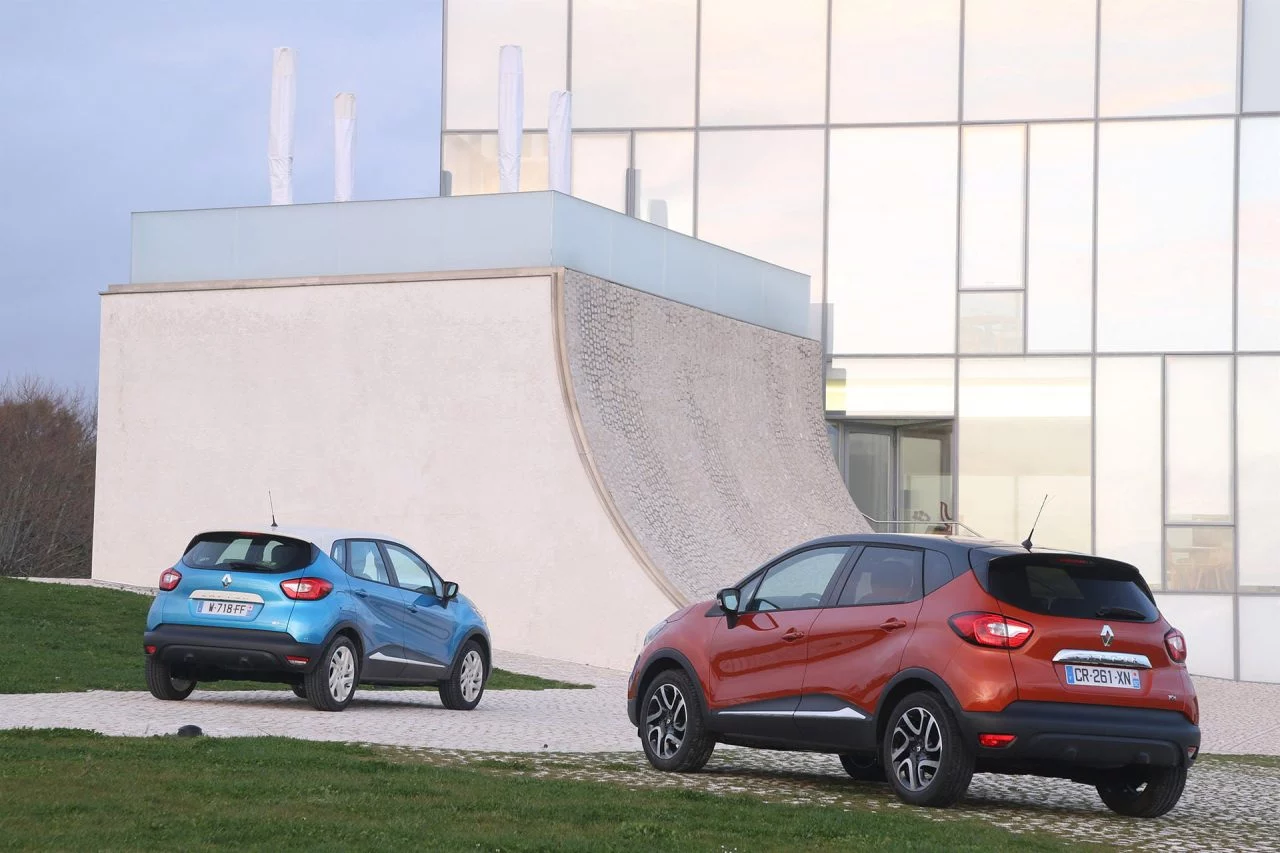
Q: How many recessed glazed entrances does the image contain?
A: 1